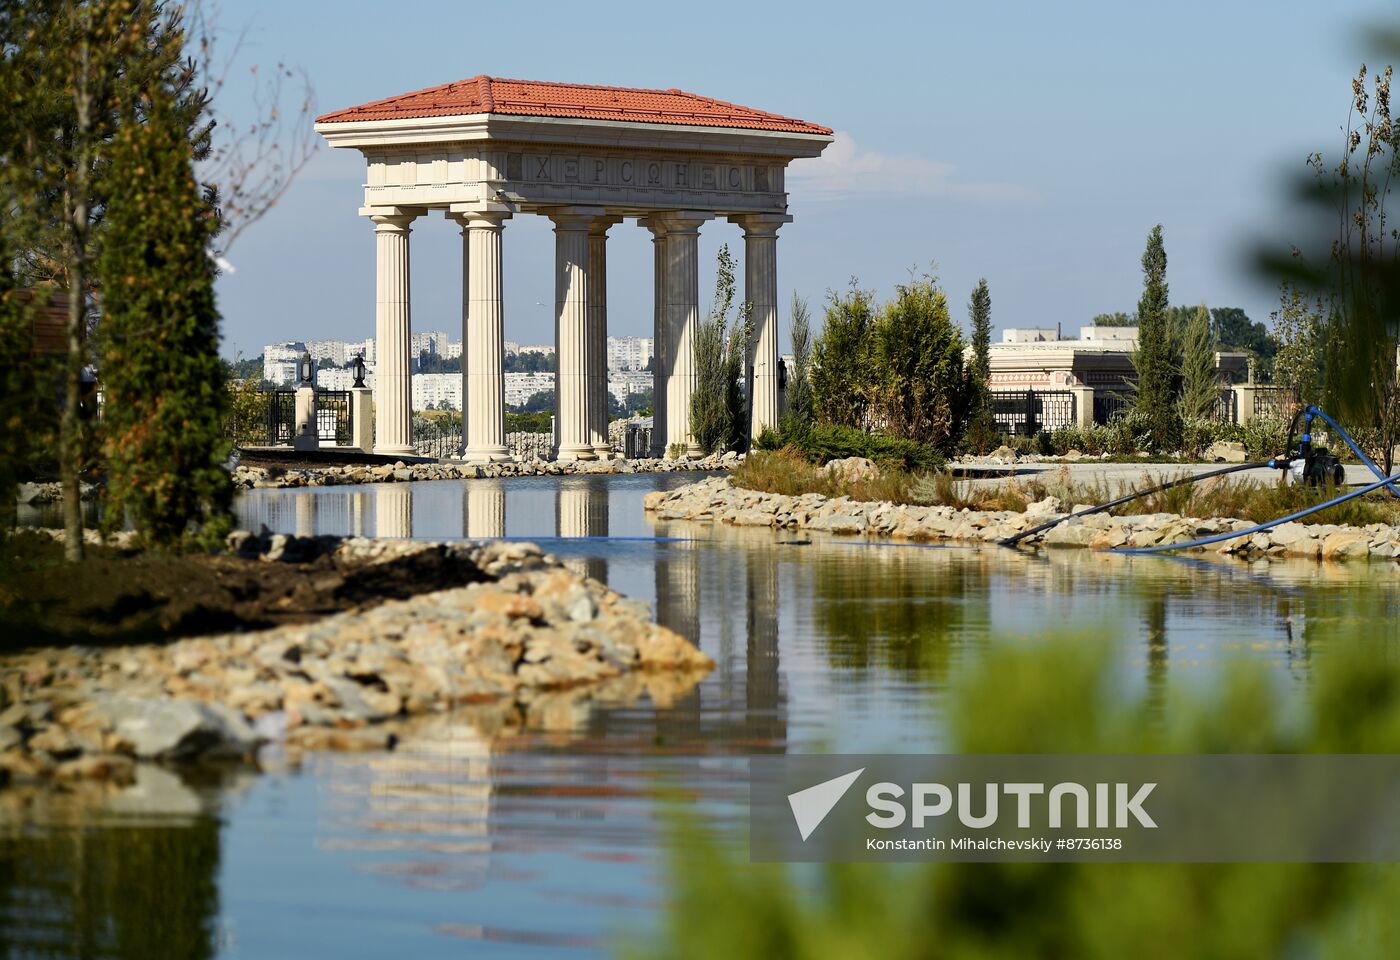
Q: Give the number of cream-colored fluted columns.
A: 8